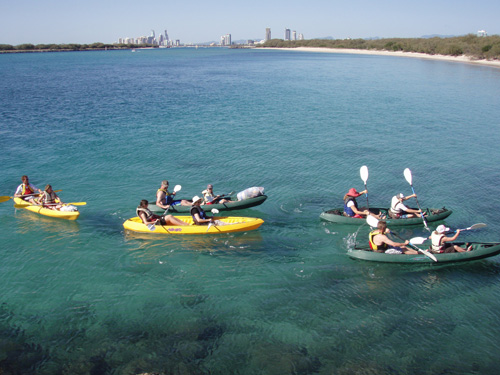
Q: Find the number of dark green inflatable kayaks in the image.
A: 3